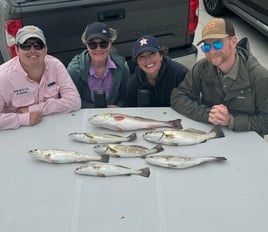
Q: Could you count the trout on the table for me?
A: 6